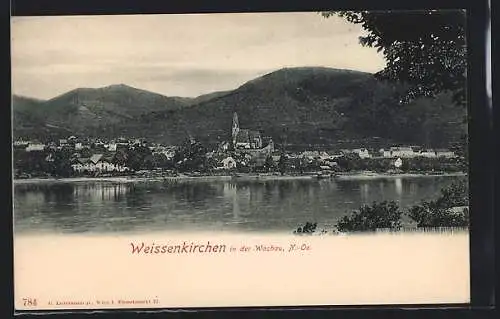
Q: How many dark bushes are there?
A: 3